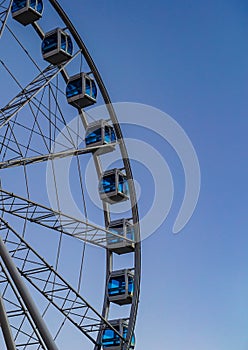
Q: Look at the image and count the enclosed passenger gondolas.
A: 8